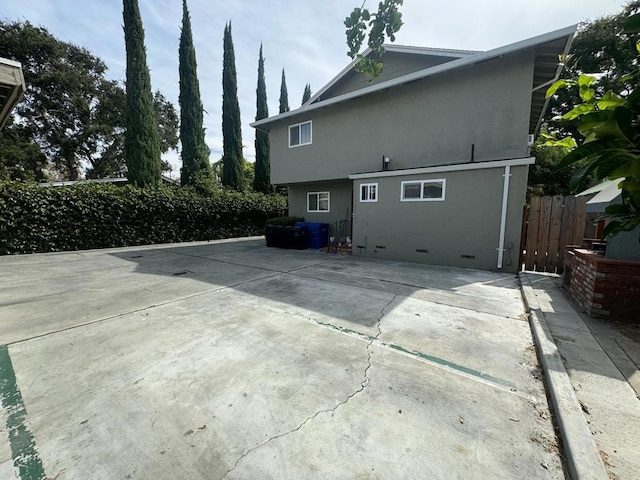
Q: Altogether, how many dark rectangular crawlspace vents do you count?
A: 4